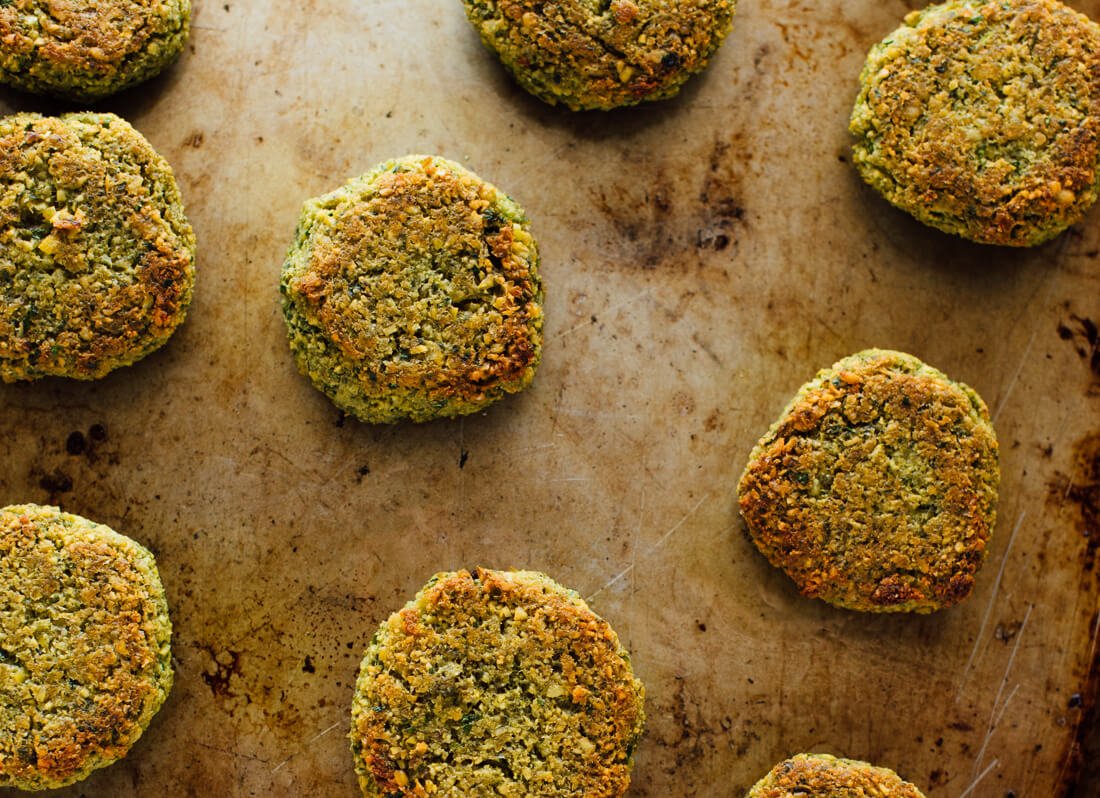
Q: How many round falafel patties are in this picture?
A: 9